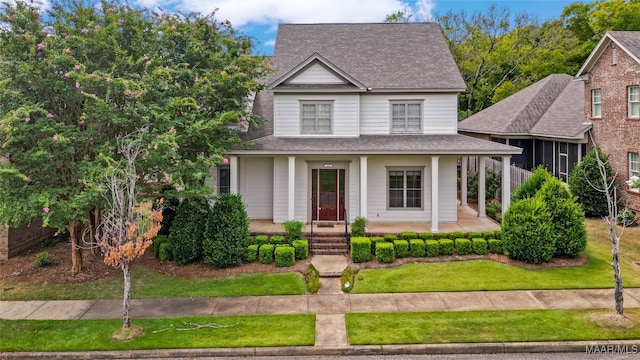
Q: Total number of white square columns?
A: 7